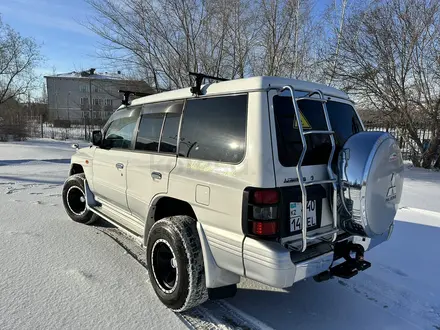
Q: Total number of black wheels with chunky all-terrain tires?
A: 2